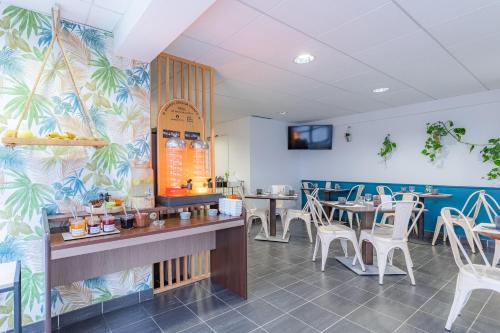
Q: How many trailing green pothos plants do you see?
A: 3